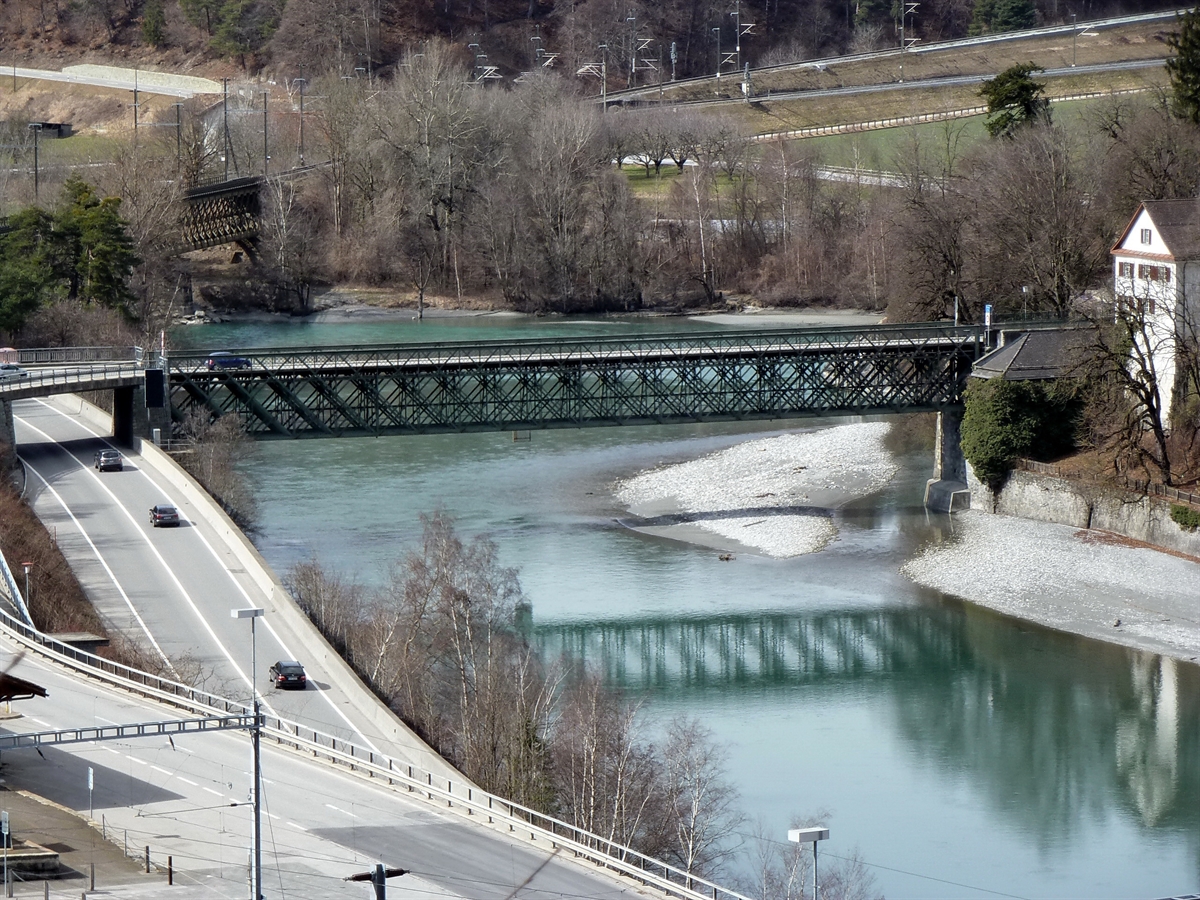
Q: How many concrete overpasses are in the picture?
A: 1